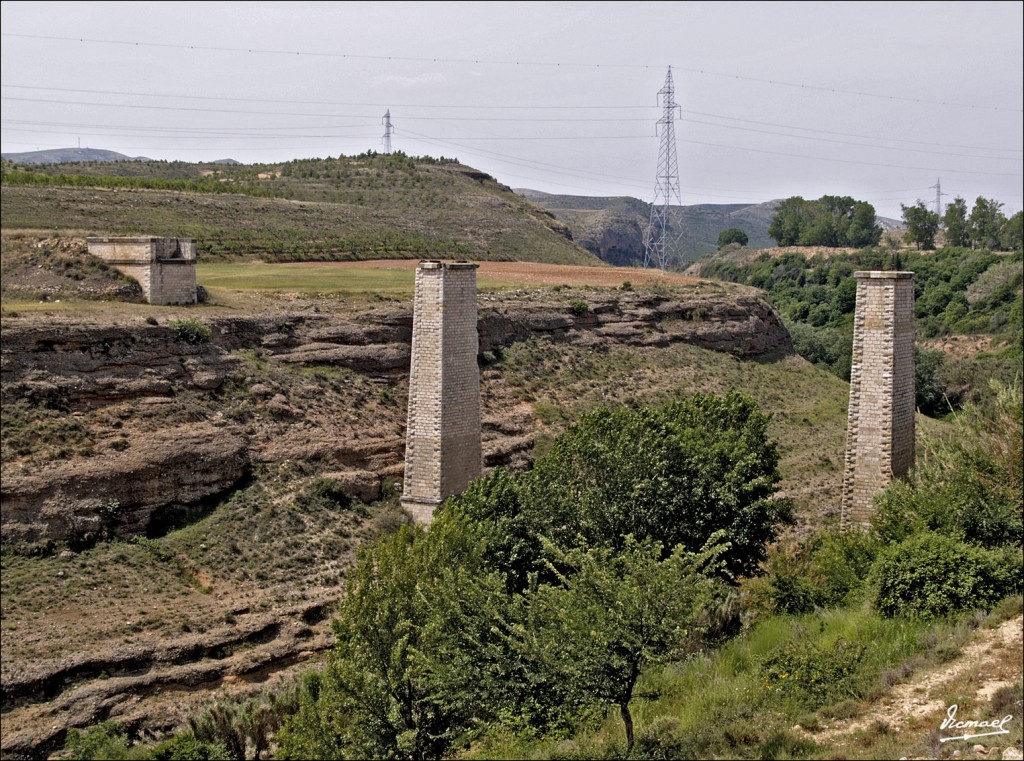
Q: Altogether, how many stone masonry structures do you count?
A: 3